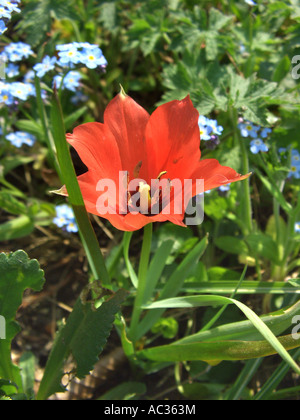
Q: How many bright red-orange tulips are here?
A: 1